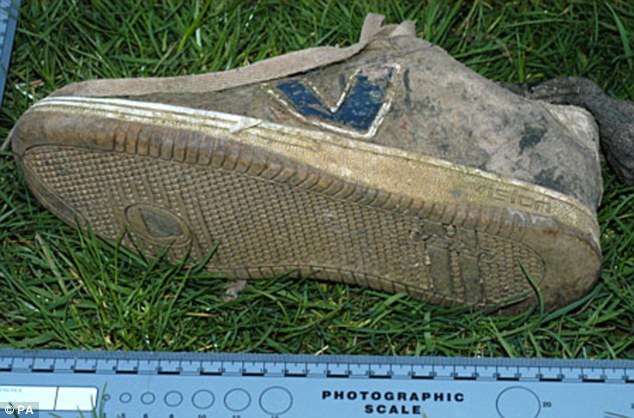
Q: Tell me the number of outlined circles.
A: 8